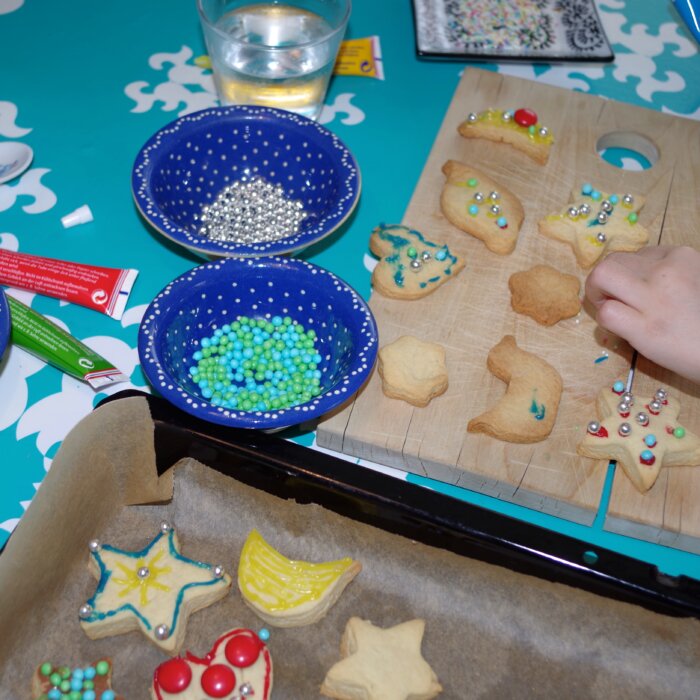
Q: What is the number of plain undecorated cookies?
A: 3